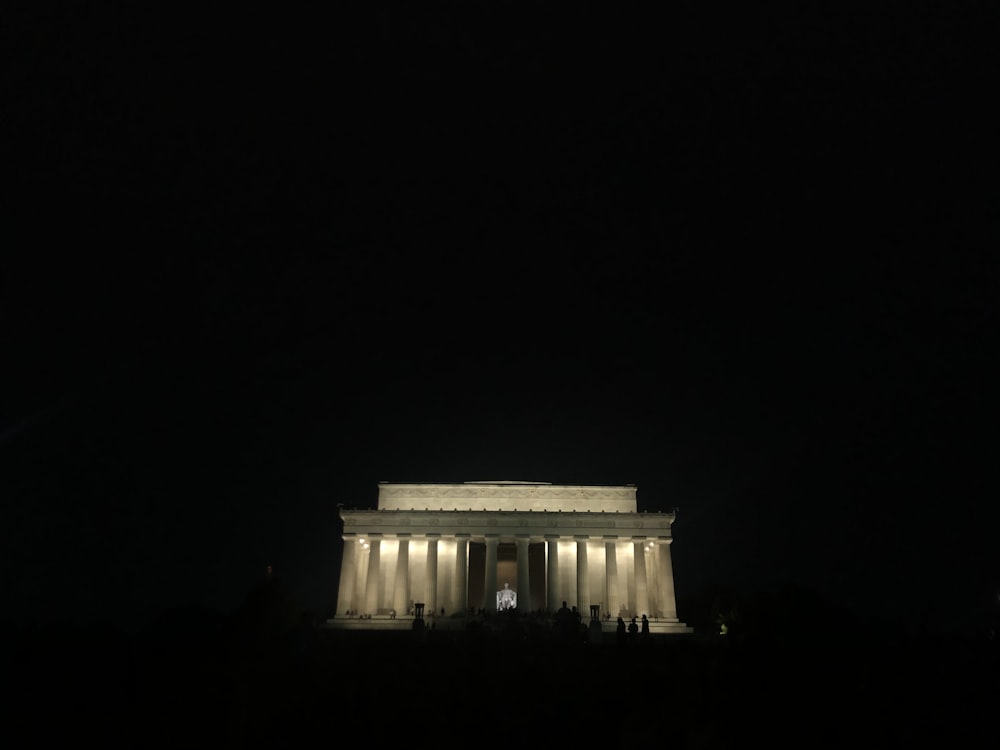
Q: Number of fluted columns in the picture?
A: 12